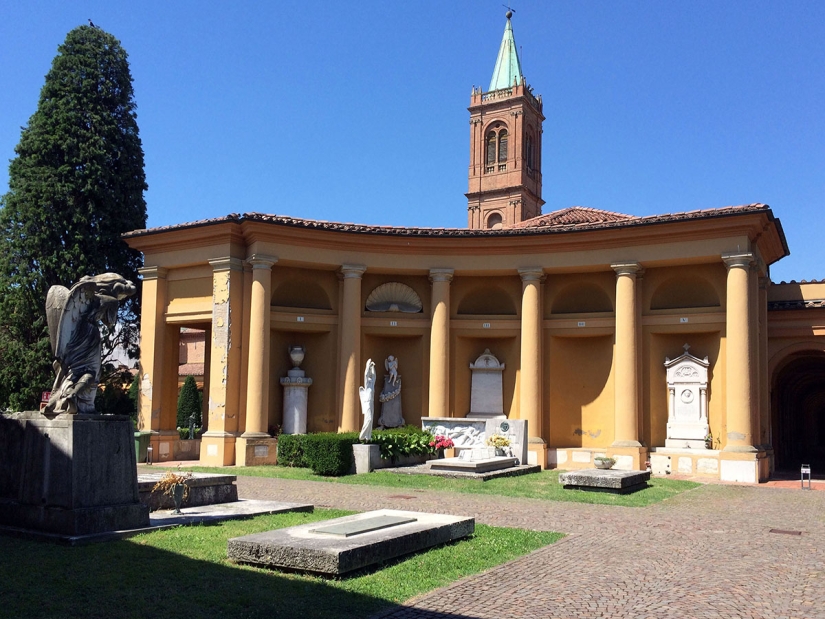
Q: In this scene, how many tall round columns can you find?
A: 6